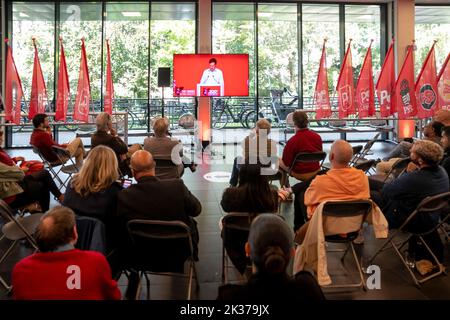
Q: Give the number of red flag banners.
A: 12